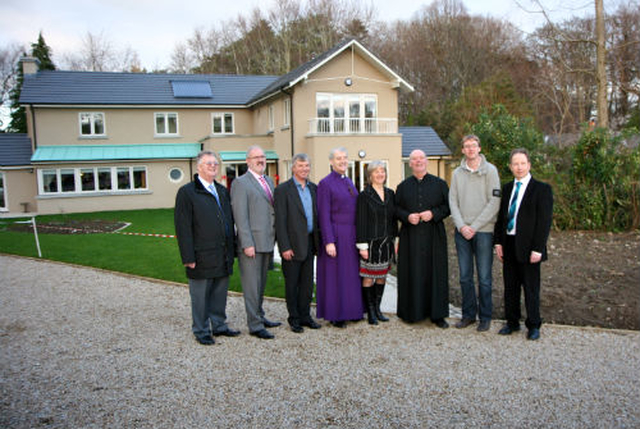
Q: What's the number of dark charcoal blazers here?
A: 1